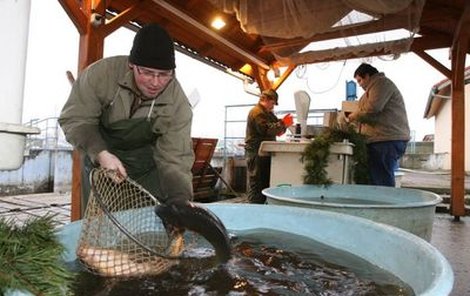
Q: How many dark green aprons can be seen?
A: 1